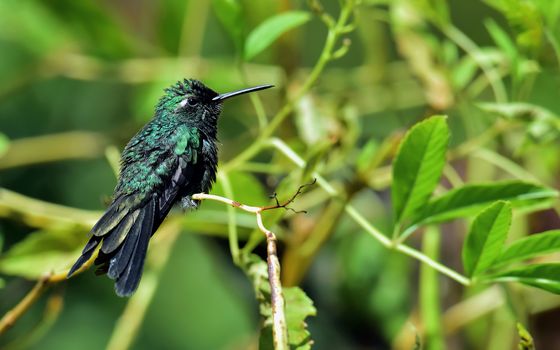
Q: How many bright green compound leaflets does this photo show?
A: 5